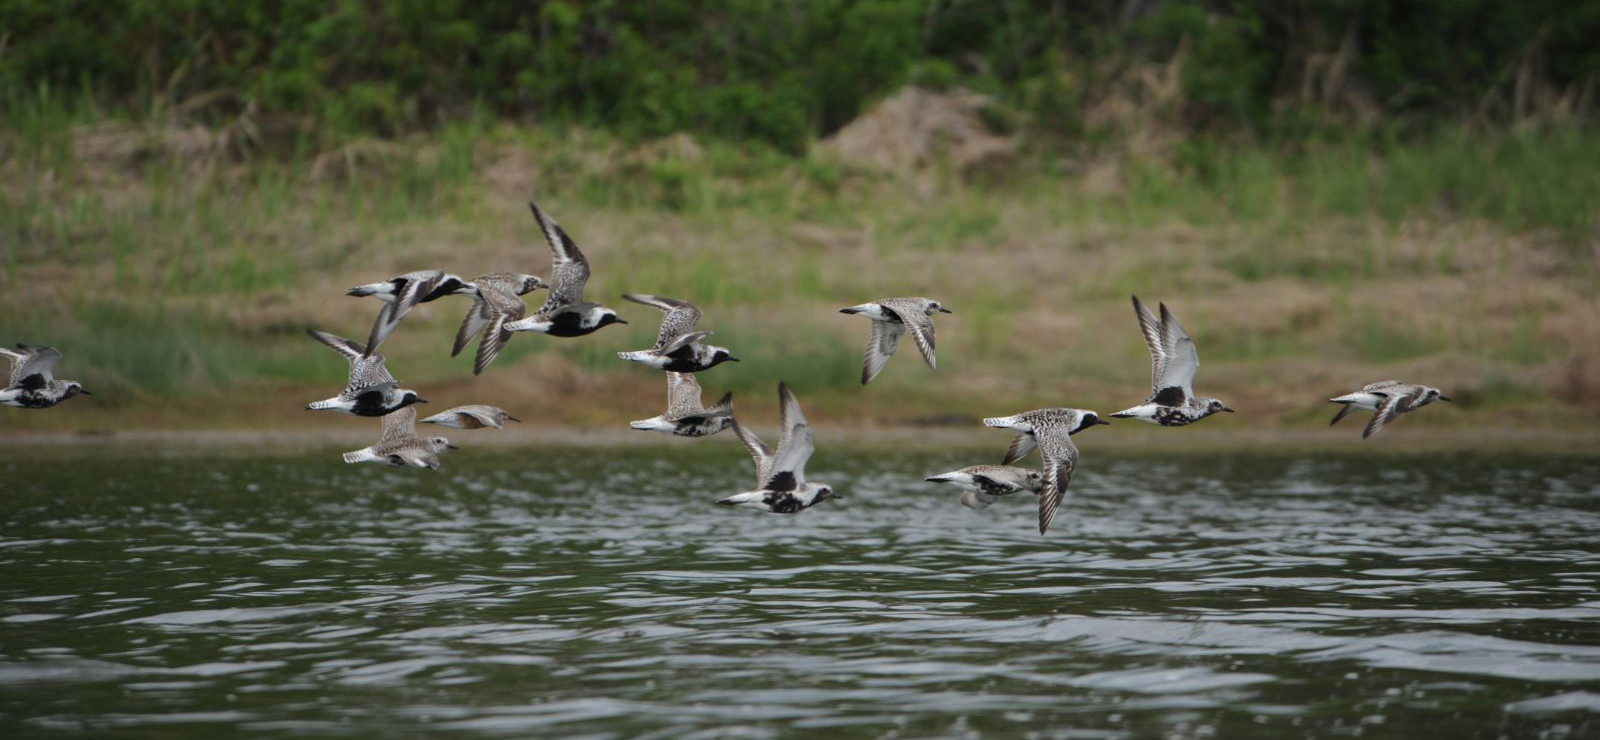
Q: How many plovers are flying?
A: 15